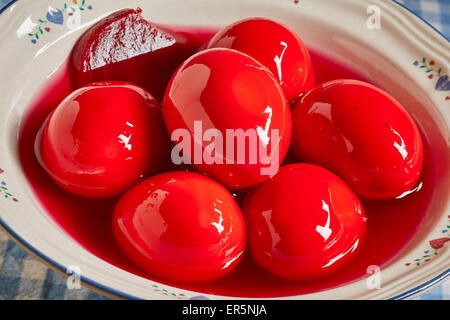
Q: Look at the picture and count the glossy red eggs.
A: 6